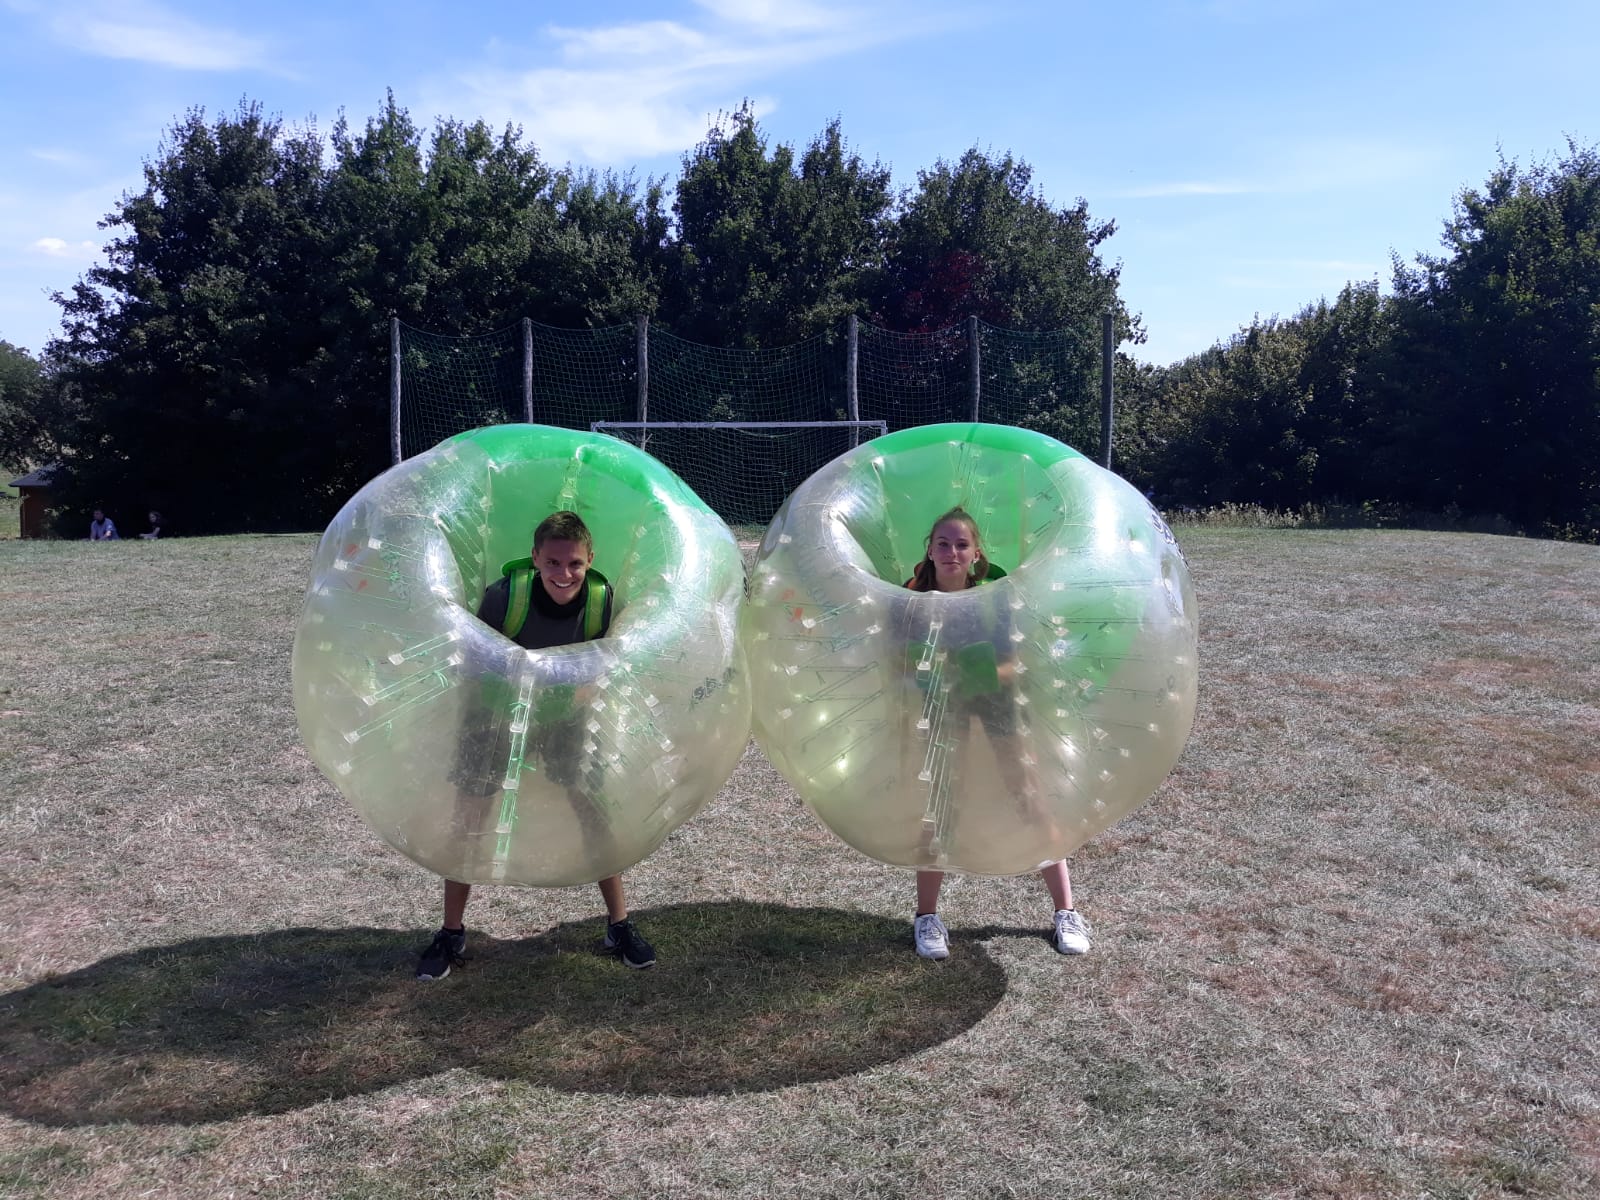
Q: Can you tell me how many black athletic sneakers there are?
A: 2